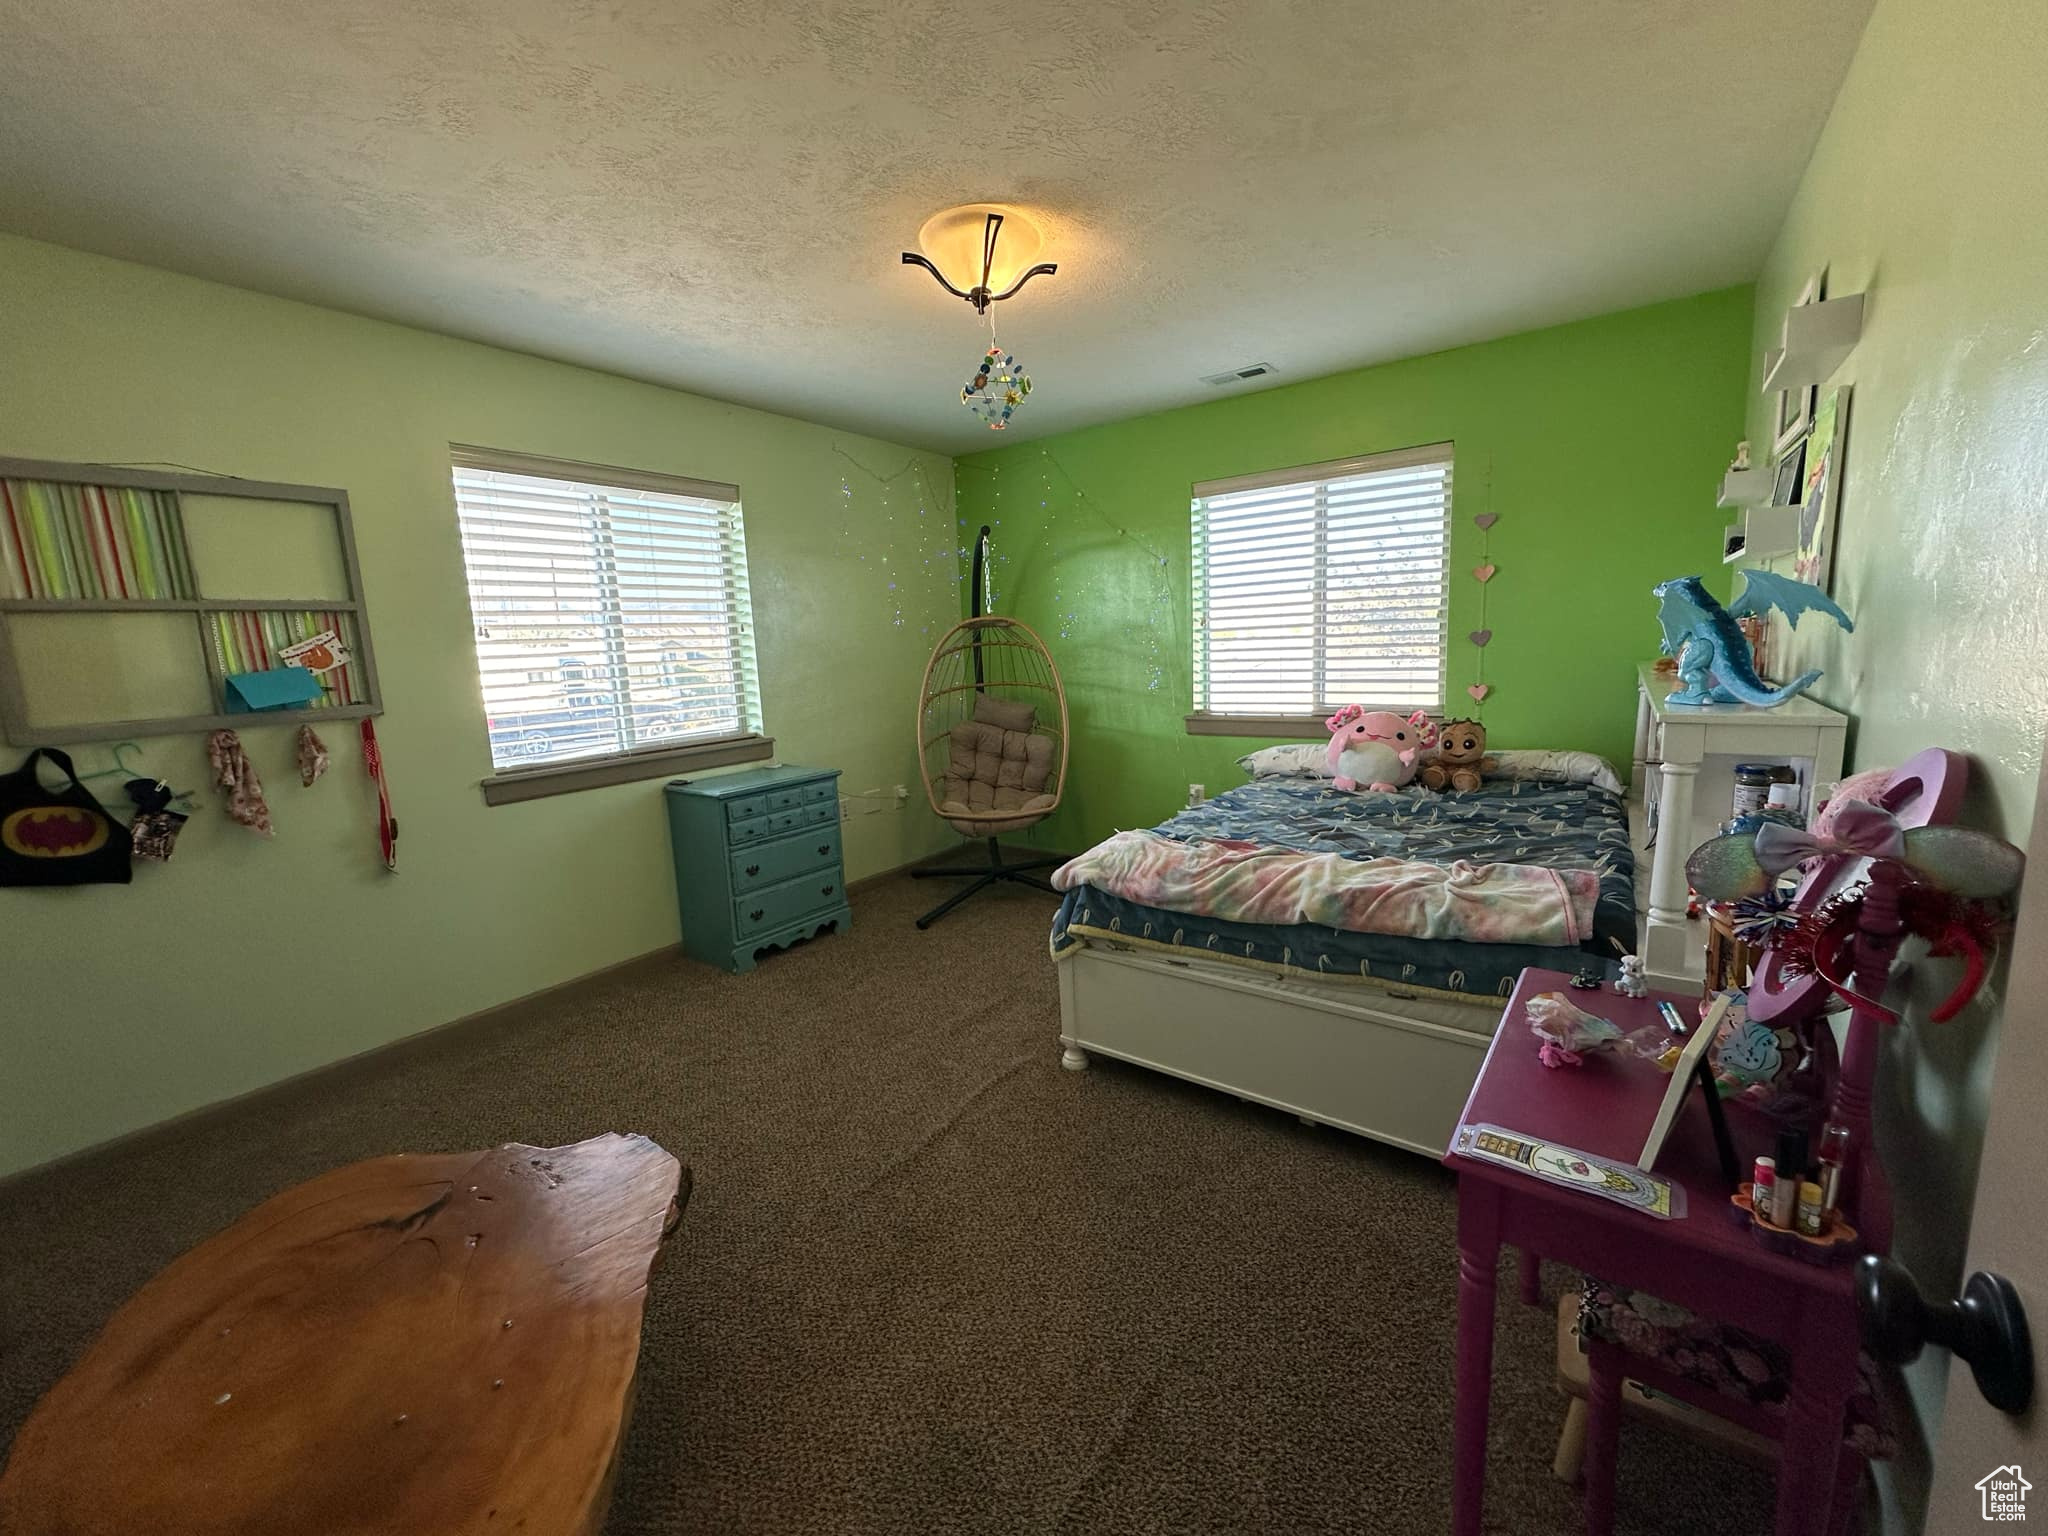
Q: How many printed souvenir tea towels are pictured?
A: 0